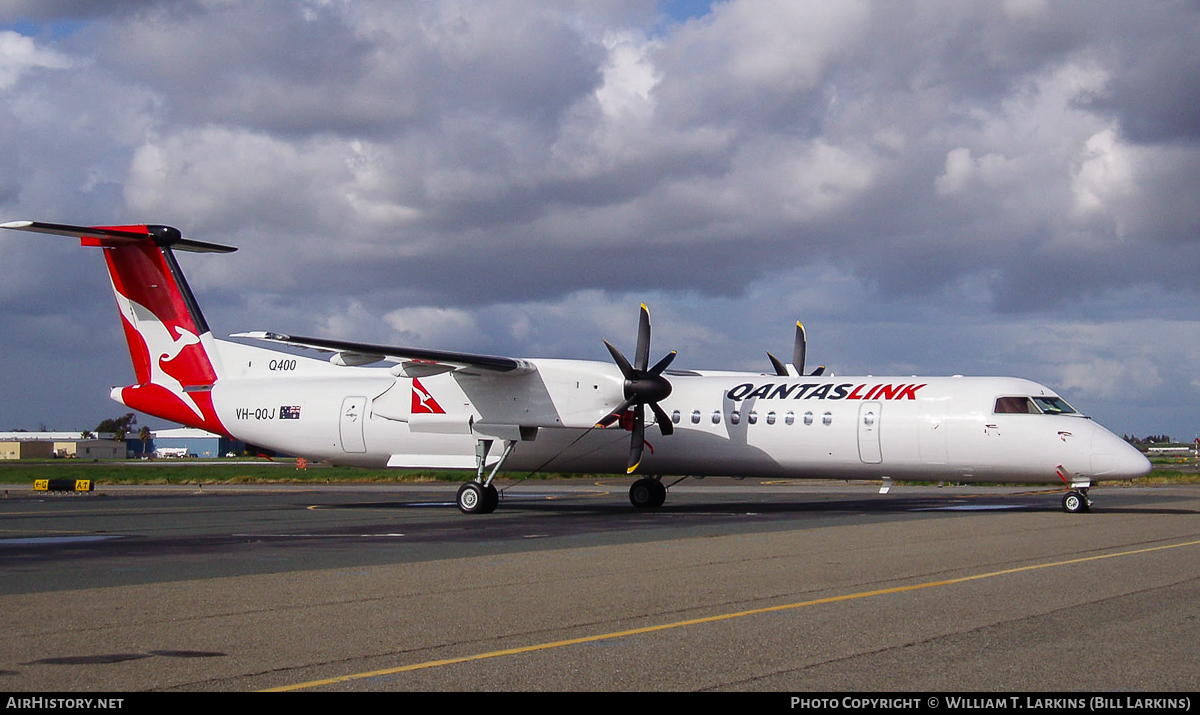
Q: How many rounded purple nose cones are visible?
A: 0